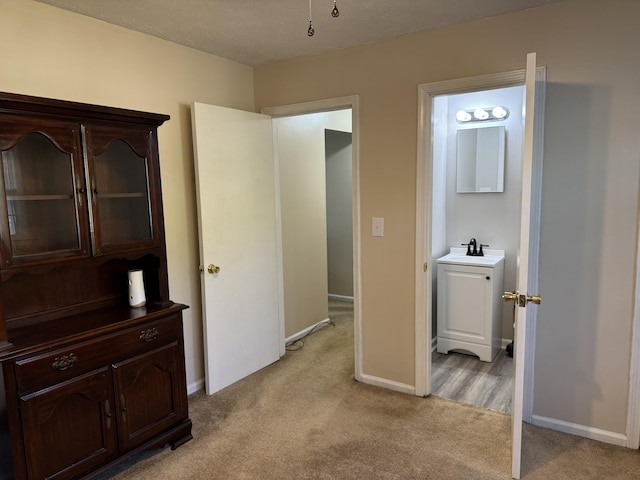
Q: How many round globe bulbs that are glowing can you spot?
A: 3